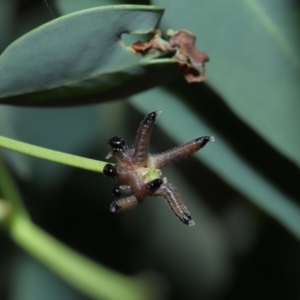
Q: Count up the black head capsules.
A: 3